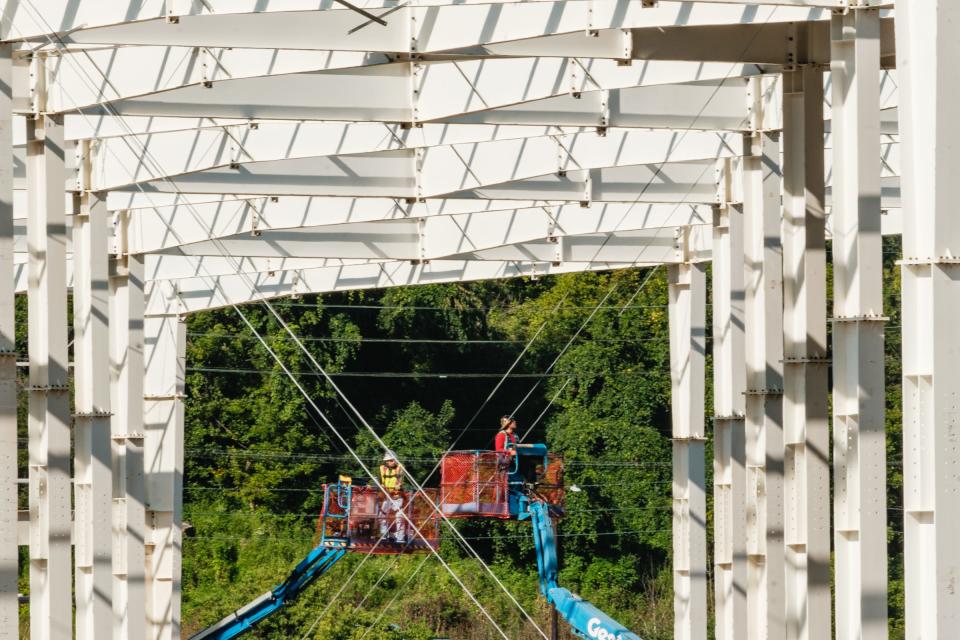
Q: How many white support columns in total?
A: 11